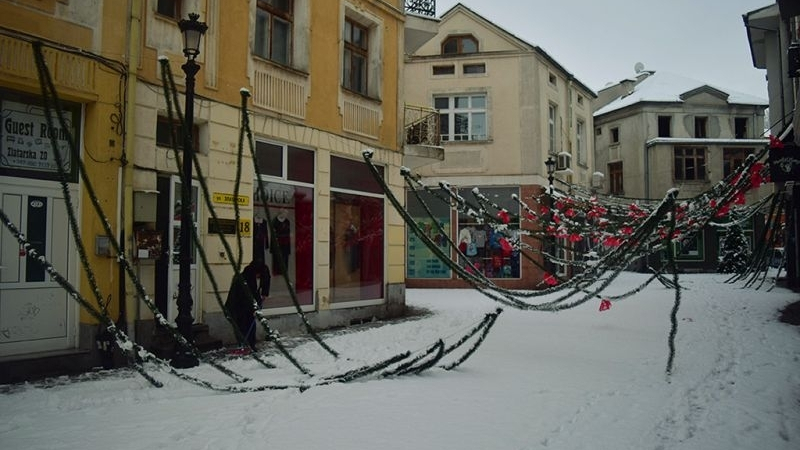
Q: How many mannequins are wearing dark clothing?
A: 2